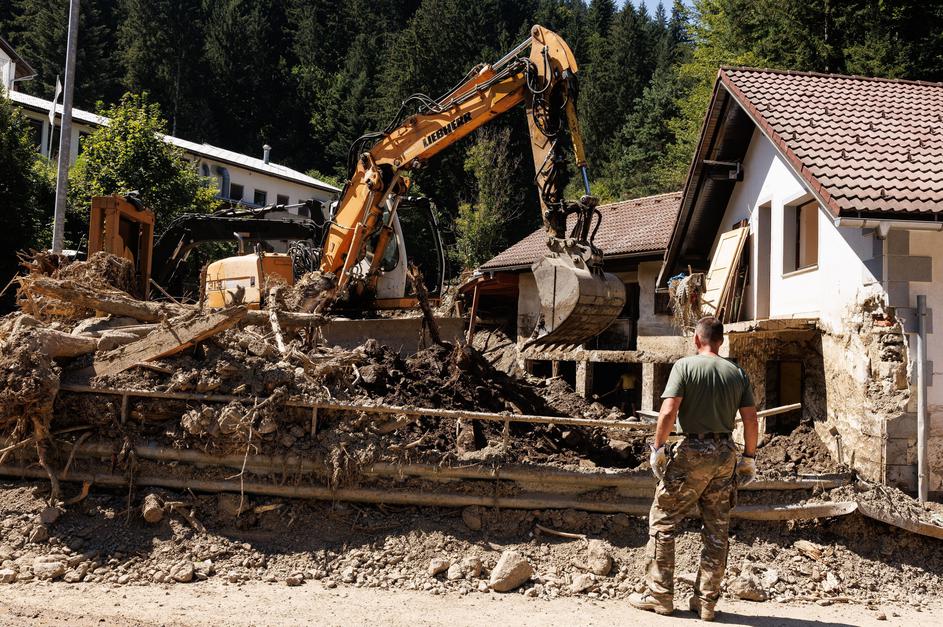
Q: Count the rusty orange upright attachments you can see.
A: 1